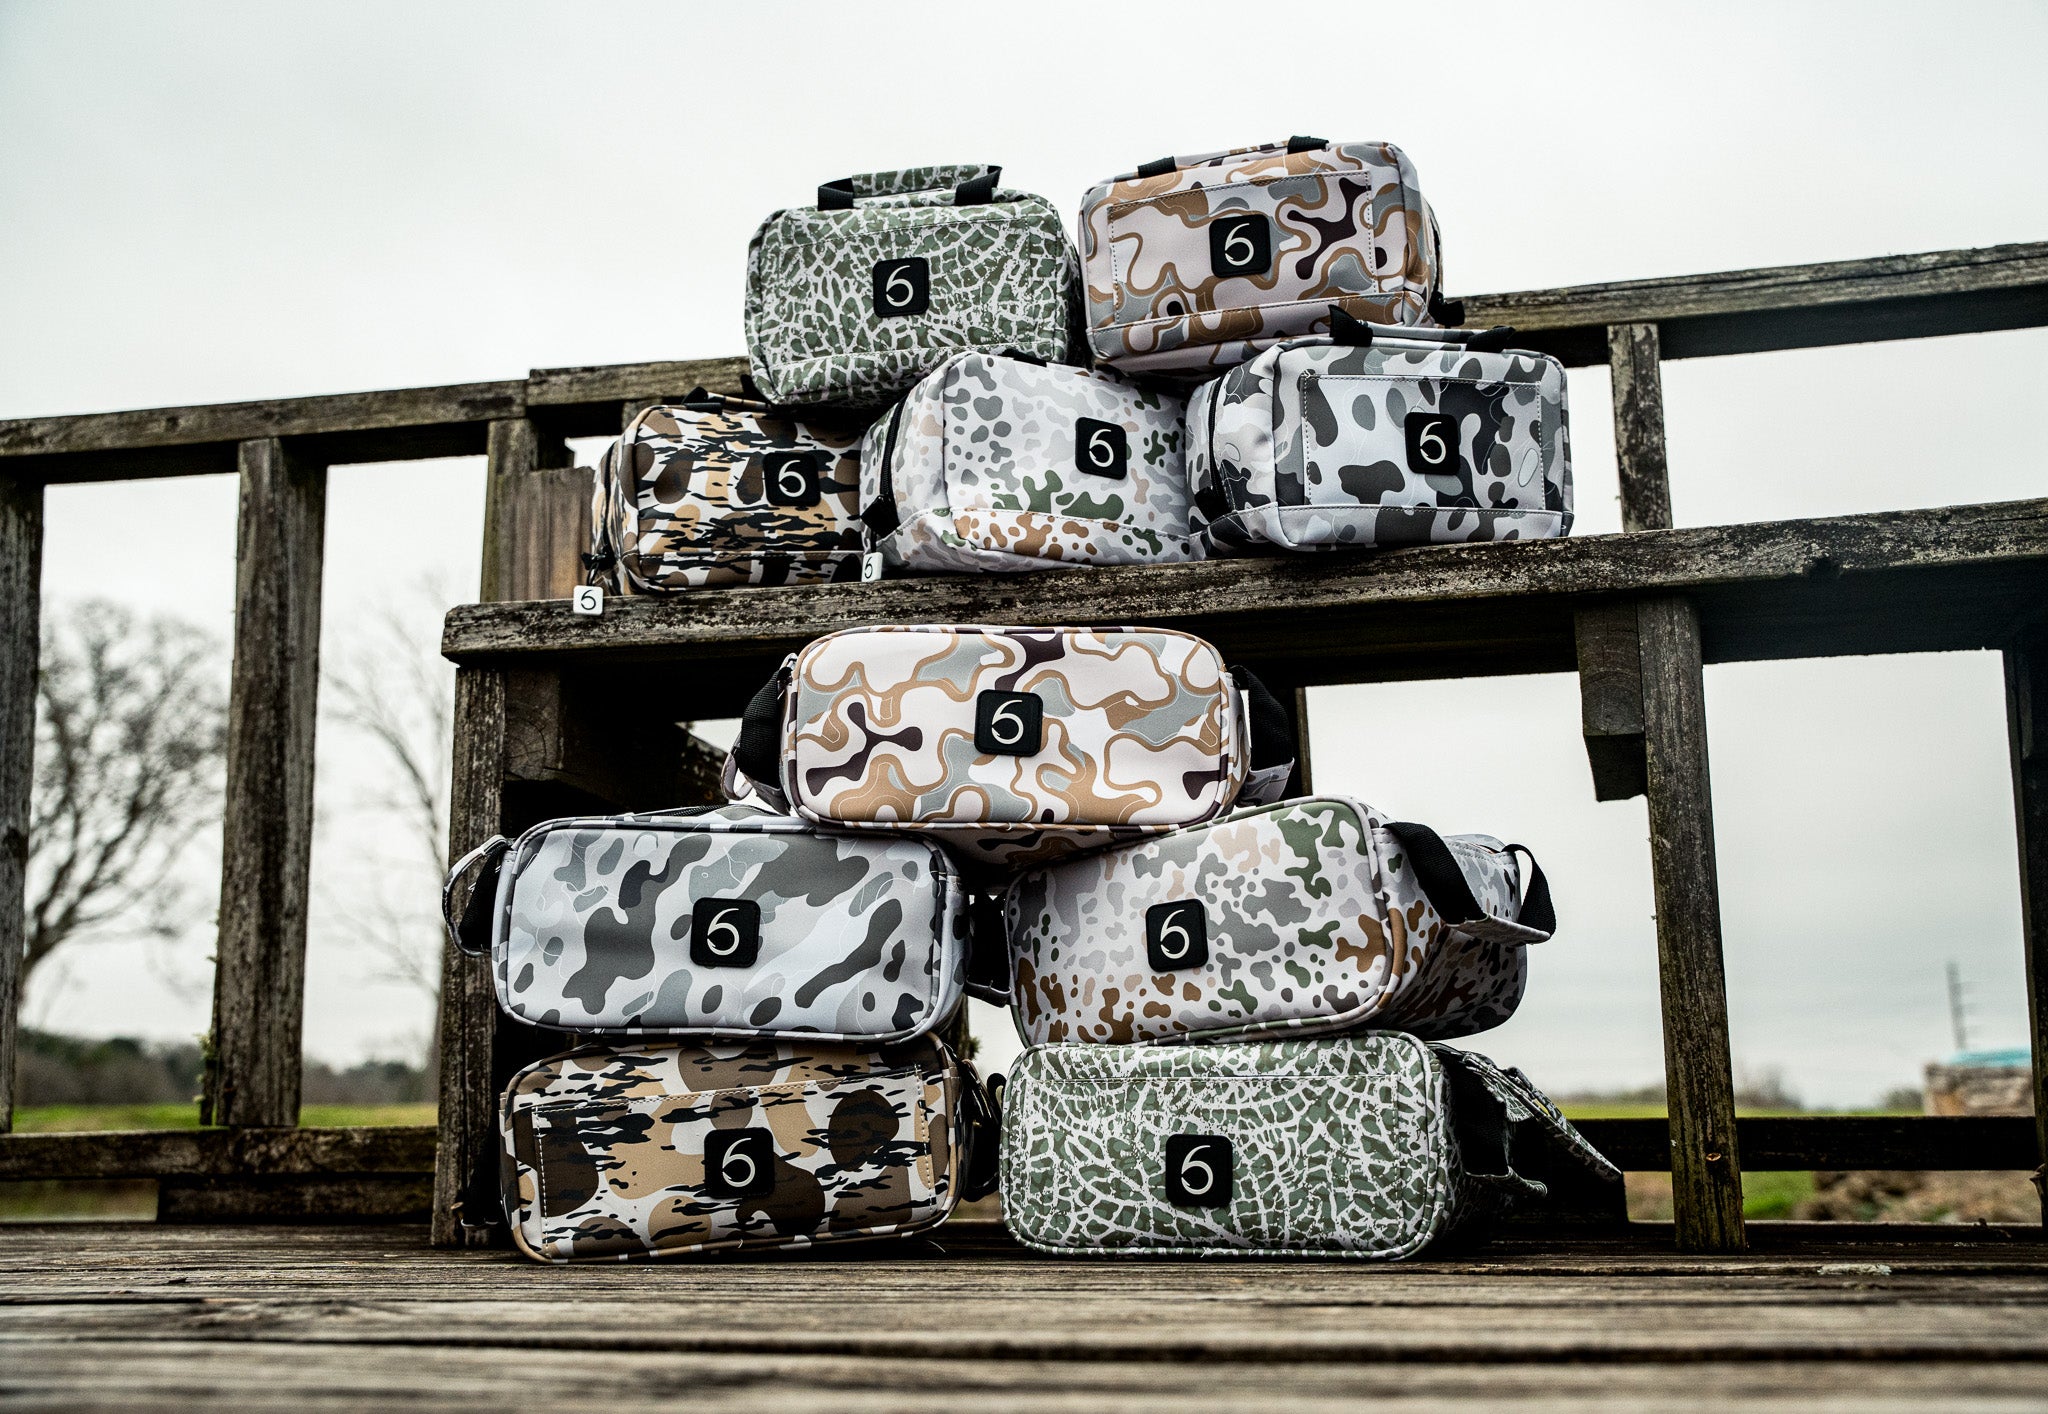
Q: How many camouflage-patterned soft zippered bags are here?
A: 10